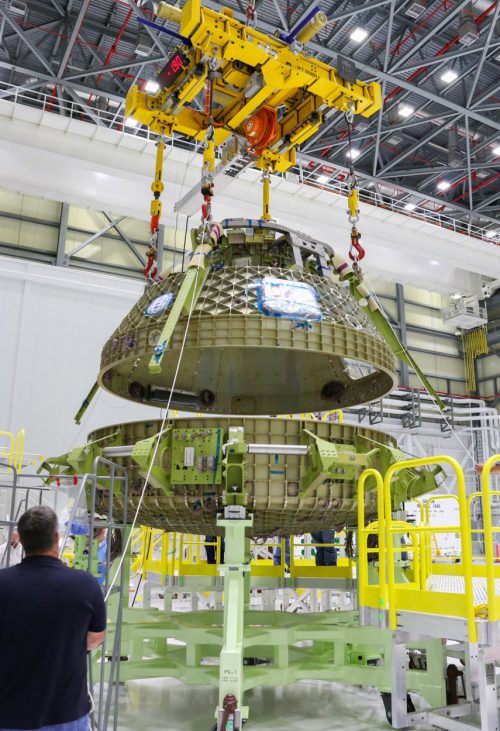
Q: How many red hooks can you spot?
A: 3